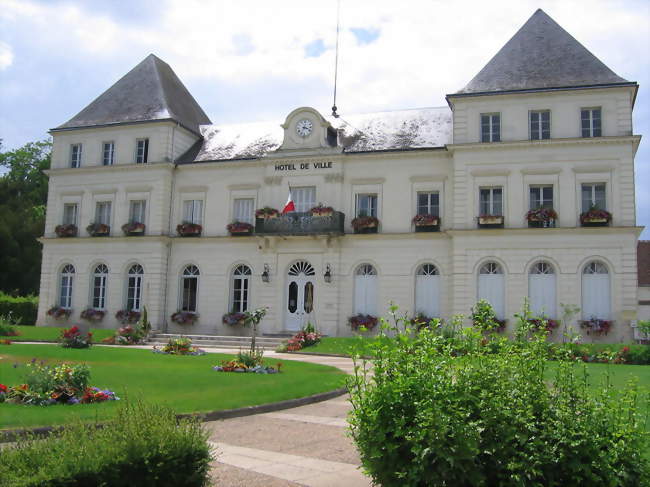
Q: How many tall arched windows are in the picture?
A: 10